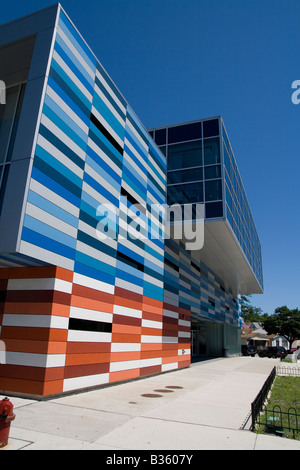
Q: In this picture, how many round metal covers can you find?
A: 4